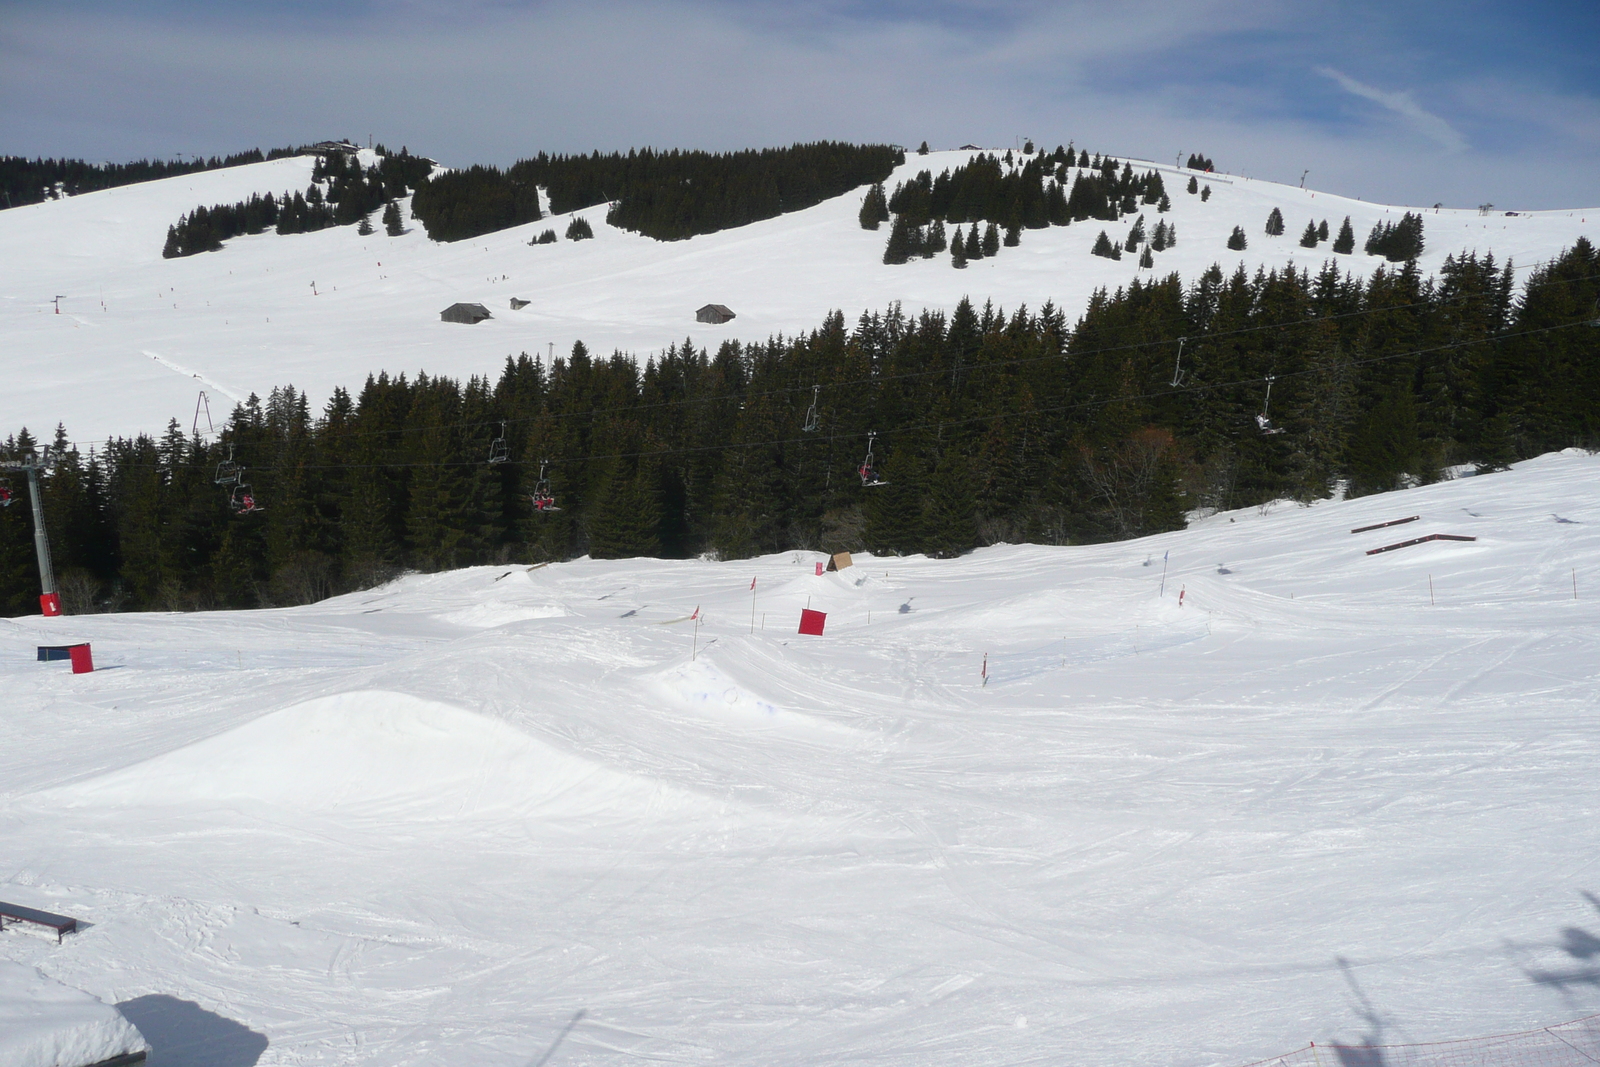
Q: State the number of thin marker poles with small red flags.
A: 2